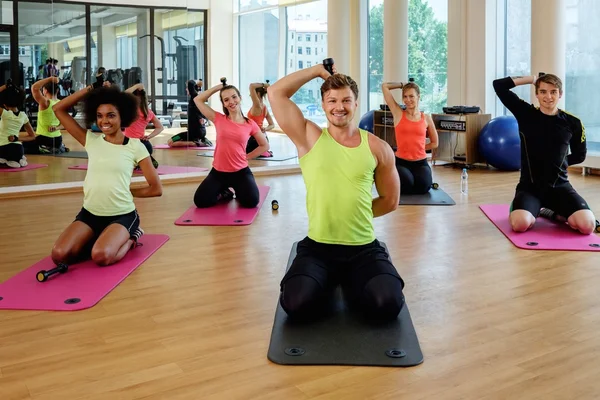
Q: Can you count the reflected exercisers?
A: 5